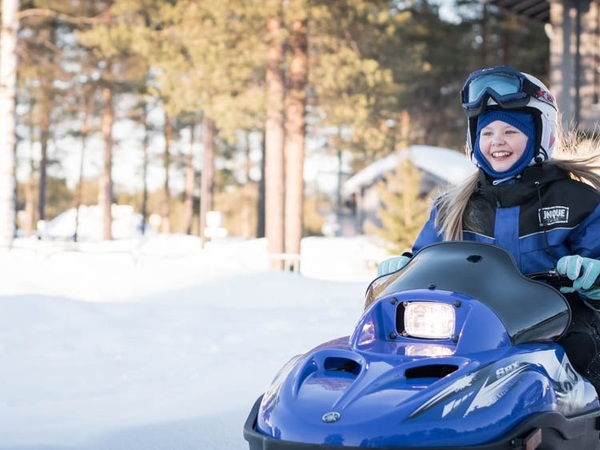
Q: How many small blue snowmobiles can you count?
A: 1